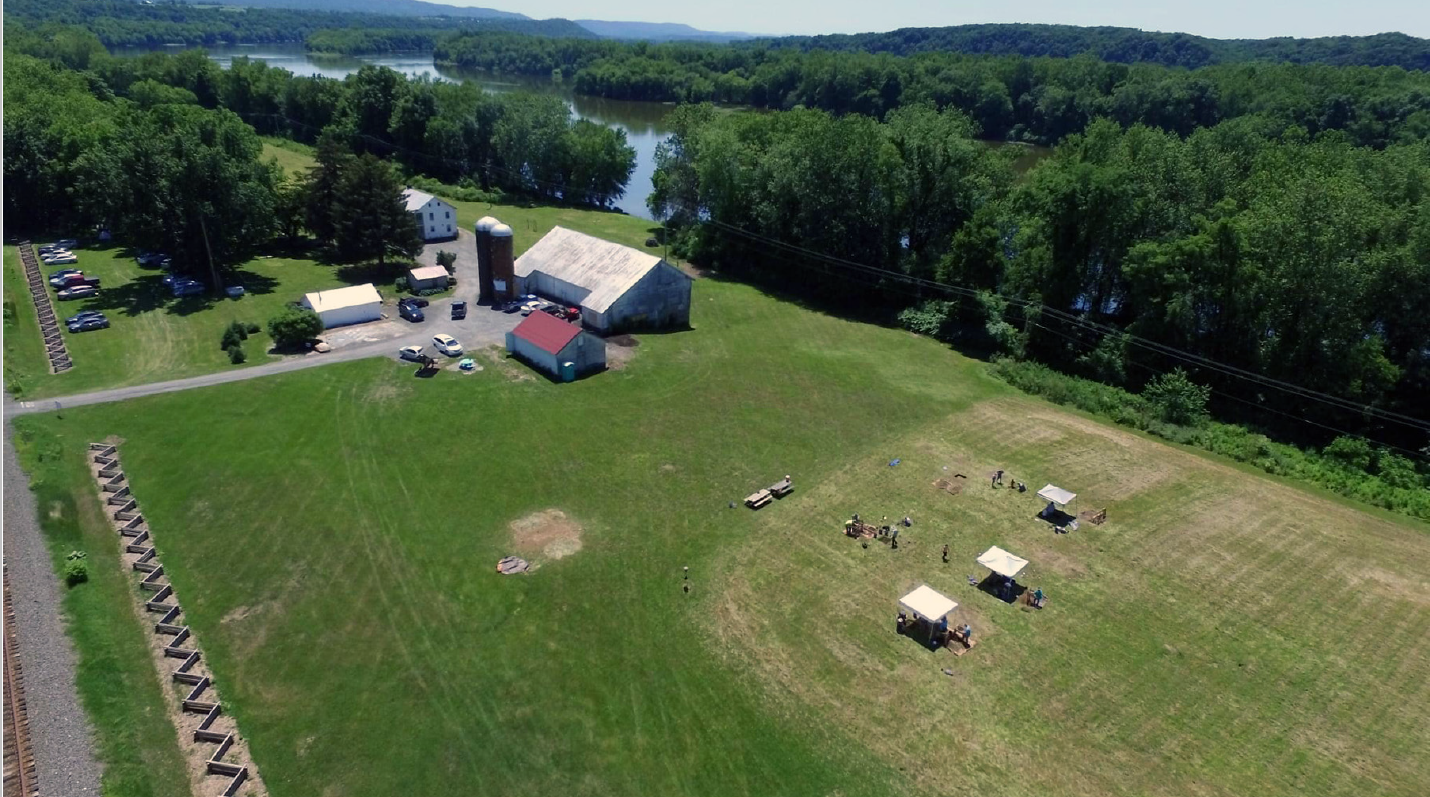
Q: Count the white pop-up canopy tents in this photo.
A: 3